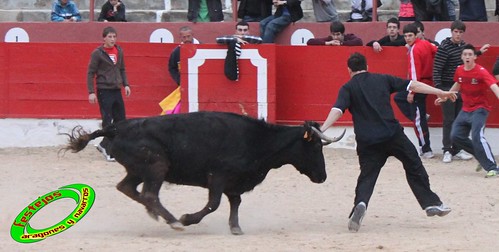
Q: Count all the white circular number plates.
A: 4